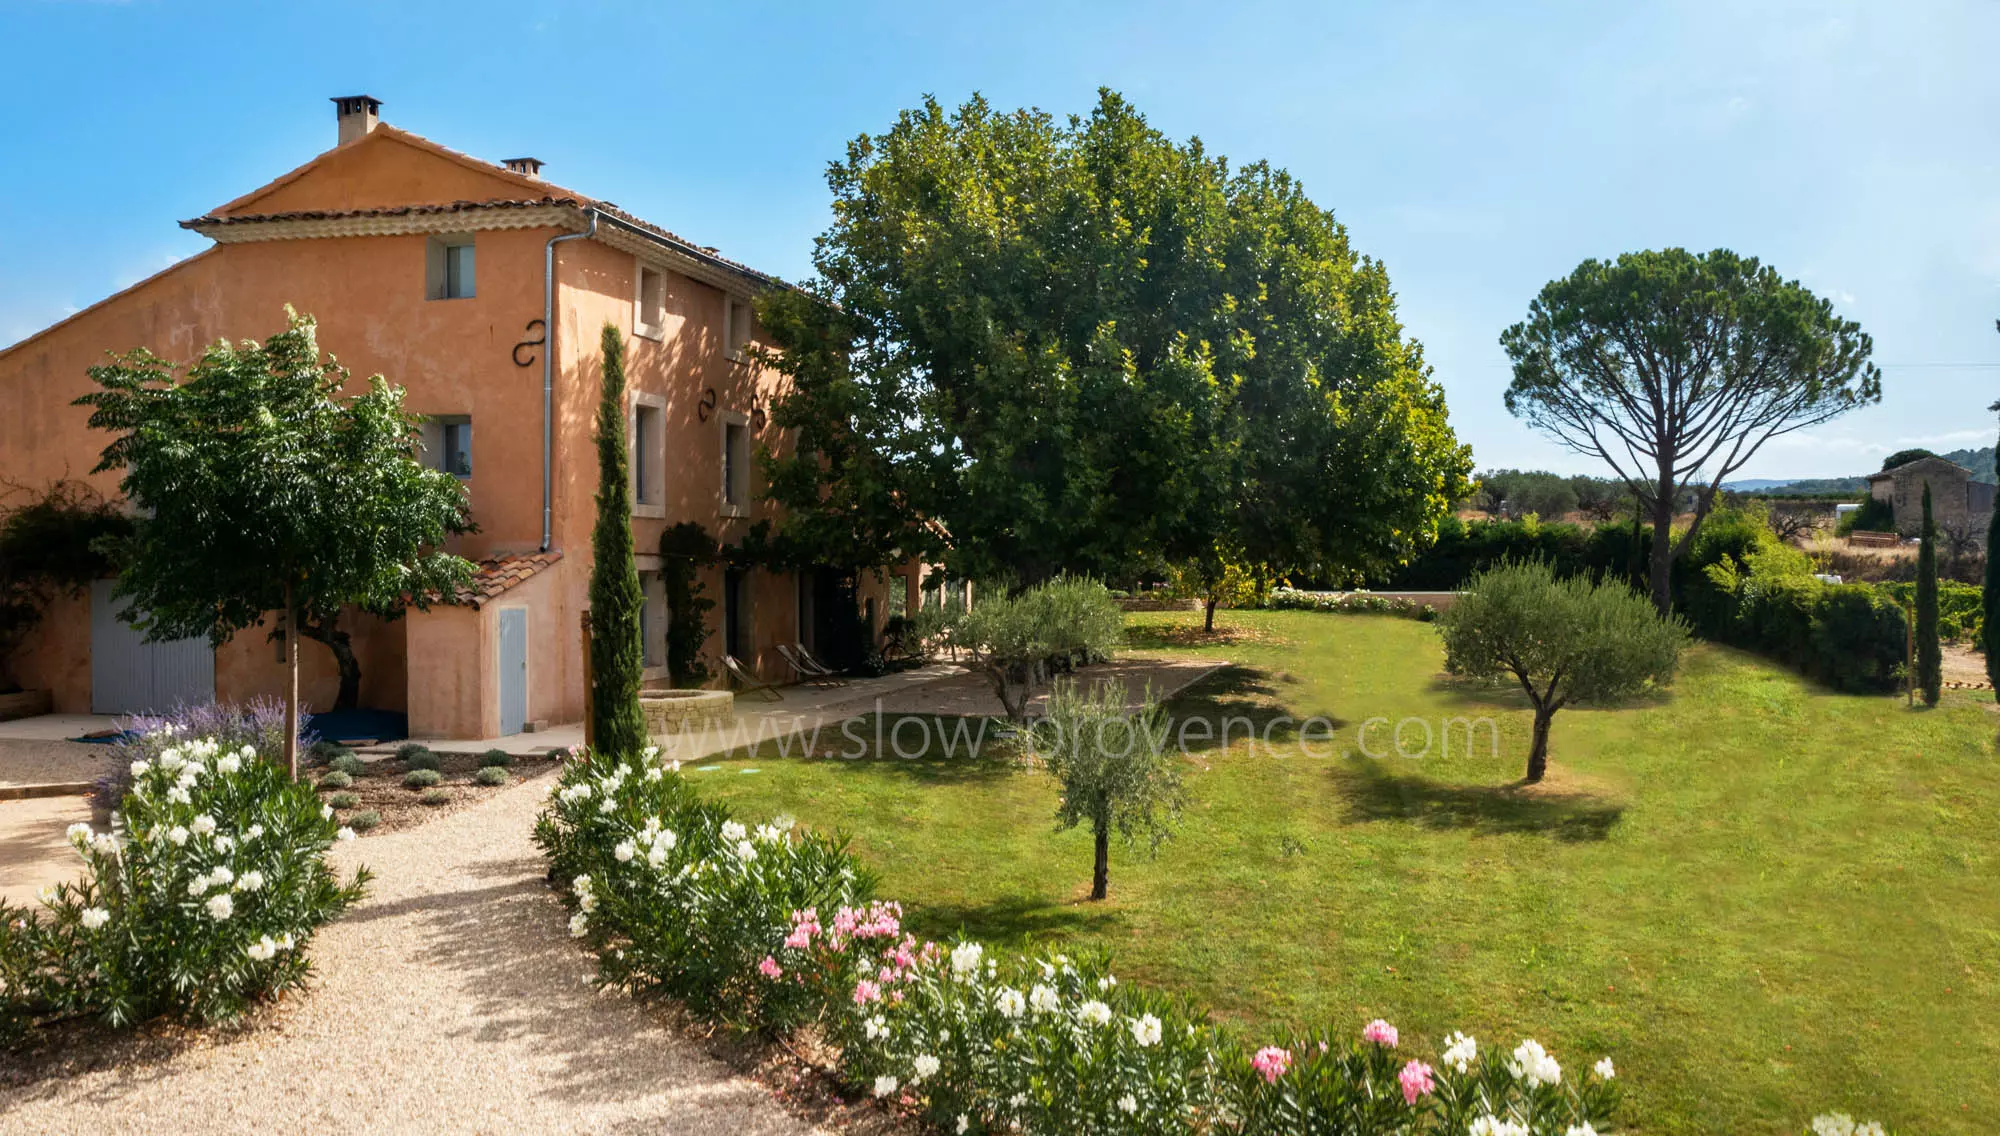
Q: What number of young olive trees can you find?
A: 3